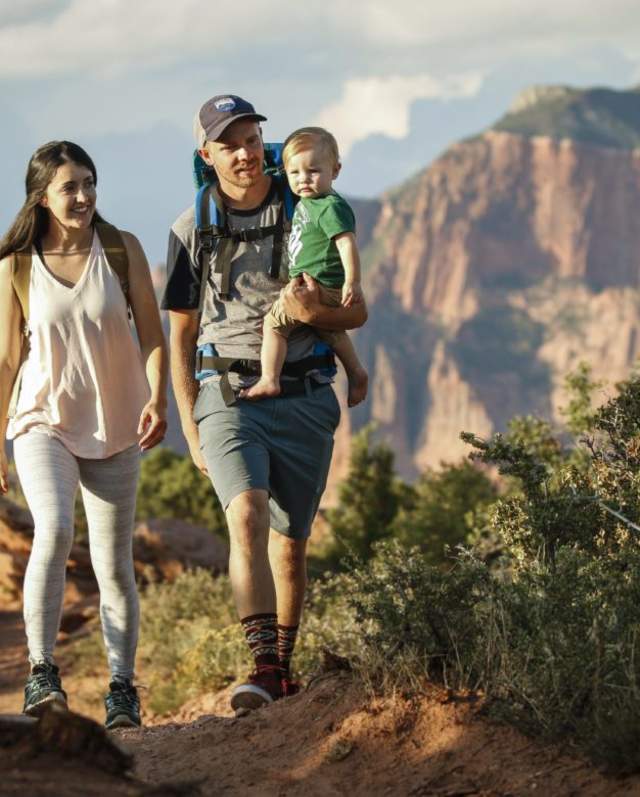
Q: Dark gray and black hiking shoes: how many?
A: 2